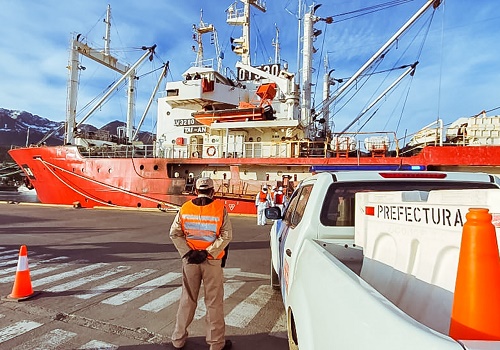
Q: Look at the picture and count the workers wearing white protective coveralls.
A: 3